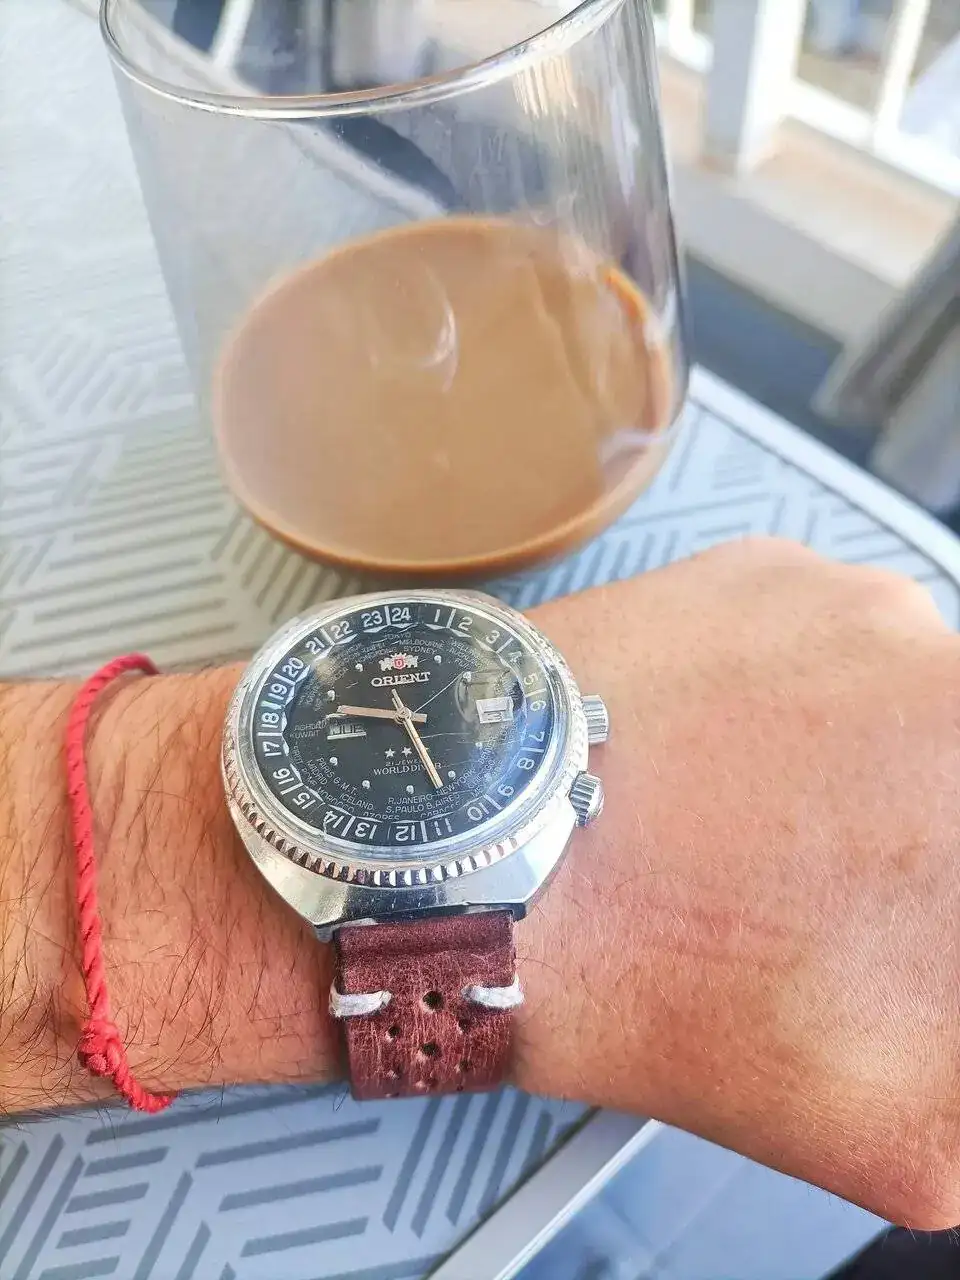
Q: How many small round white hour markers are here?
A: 9